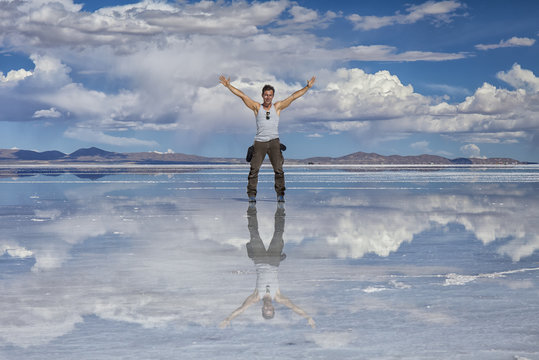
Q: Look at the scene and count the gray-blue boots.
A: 2